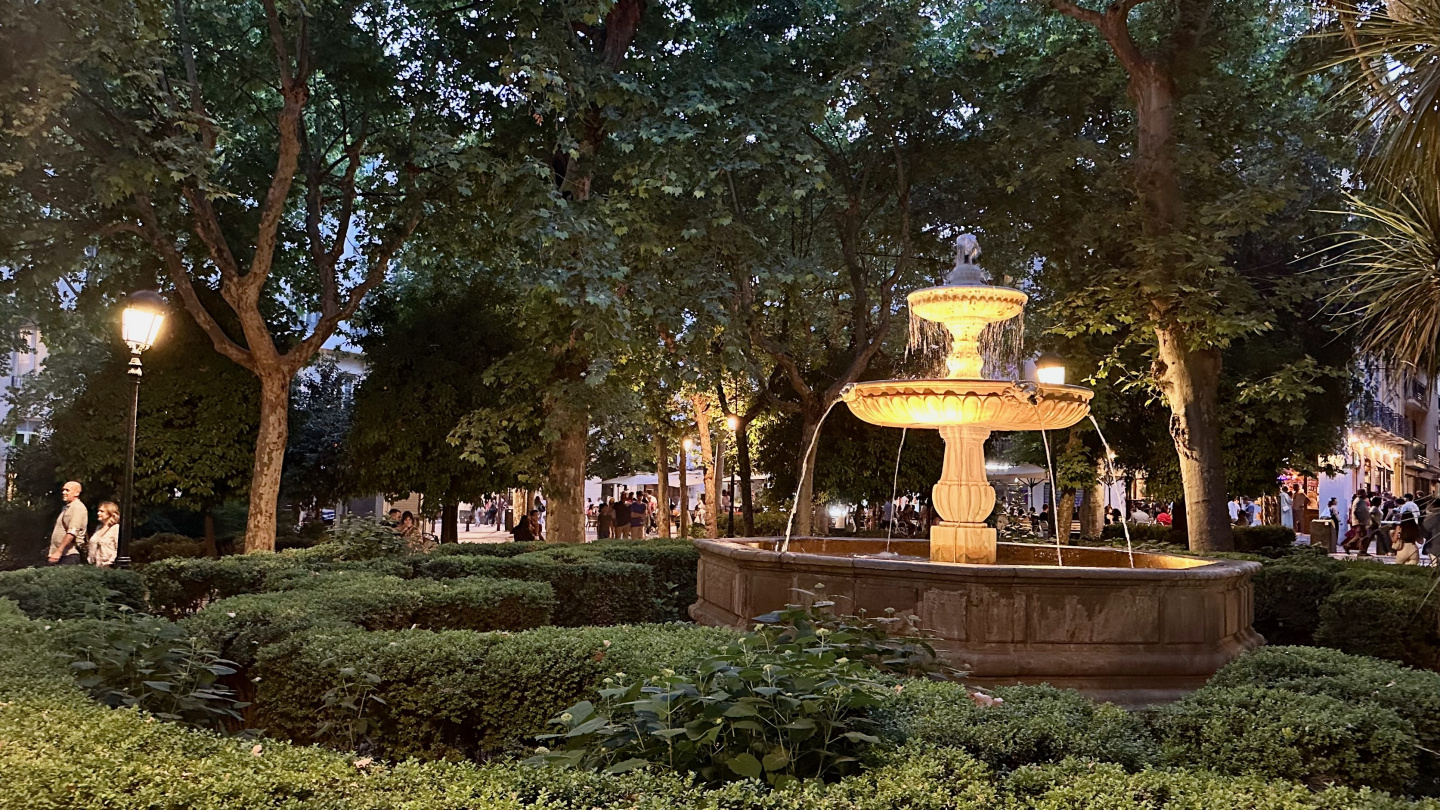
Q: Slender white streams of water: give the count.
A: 4